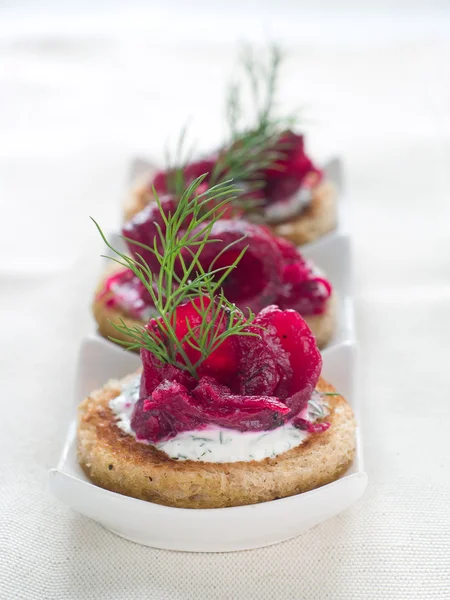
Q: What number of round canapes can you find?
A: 3